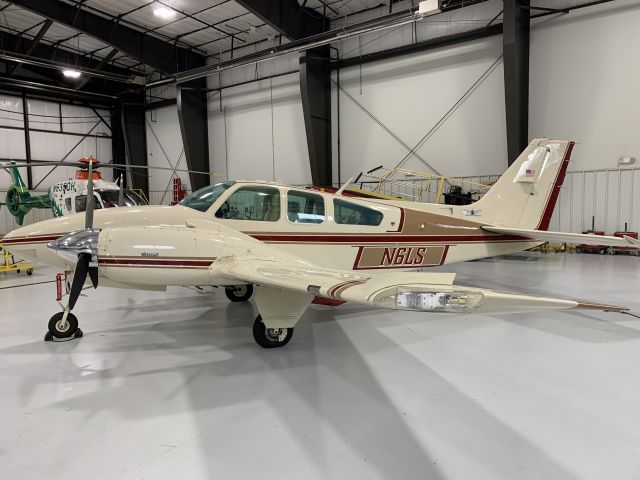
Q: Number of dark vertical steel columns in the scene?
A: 4